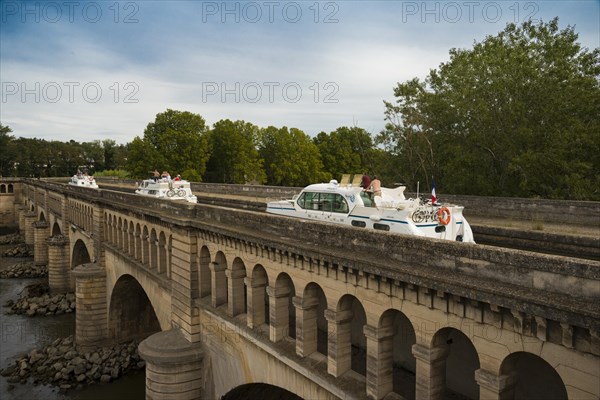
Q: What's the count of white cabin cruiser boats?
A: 3